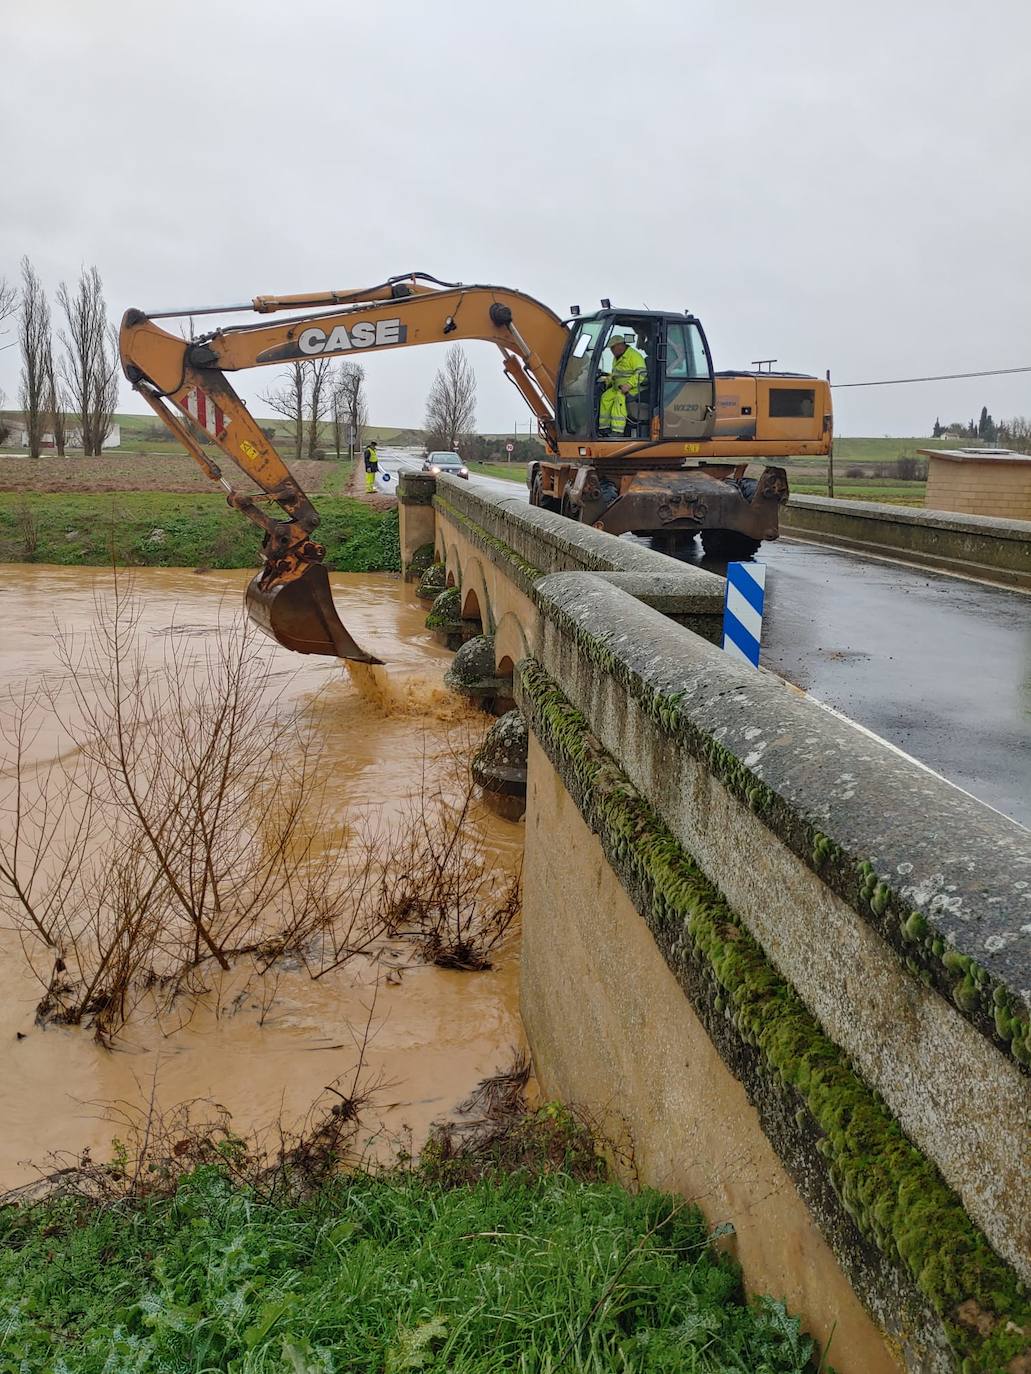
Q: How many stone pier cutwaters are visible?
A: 5